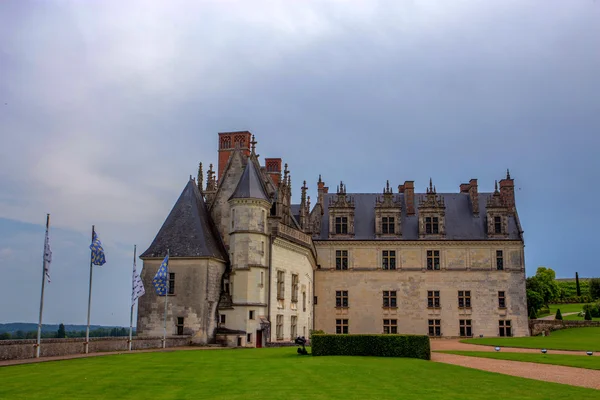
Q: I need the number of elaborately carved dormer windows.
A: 4